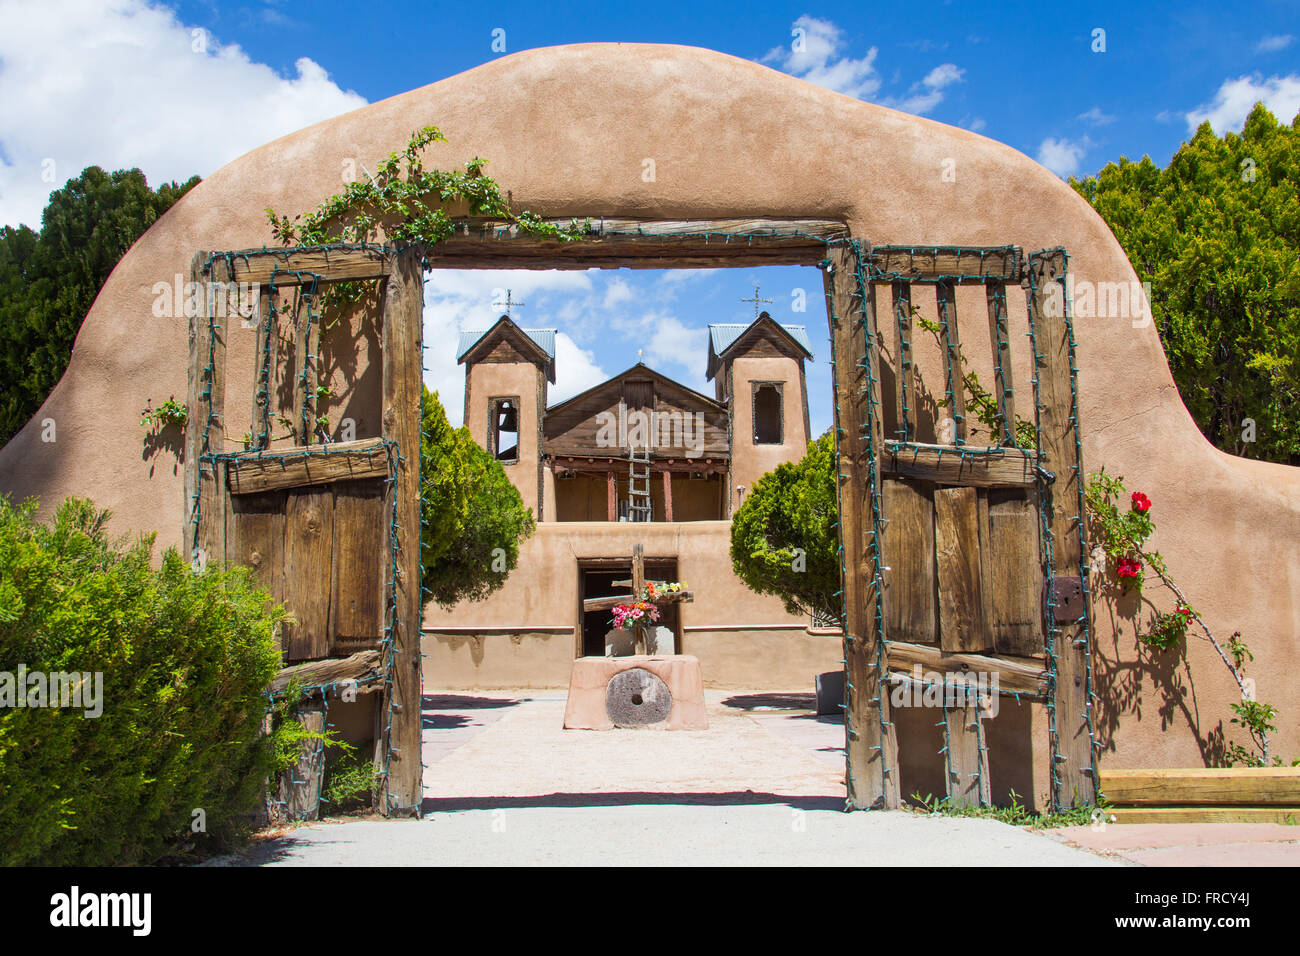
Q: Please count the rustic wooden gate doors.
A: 2